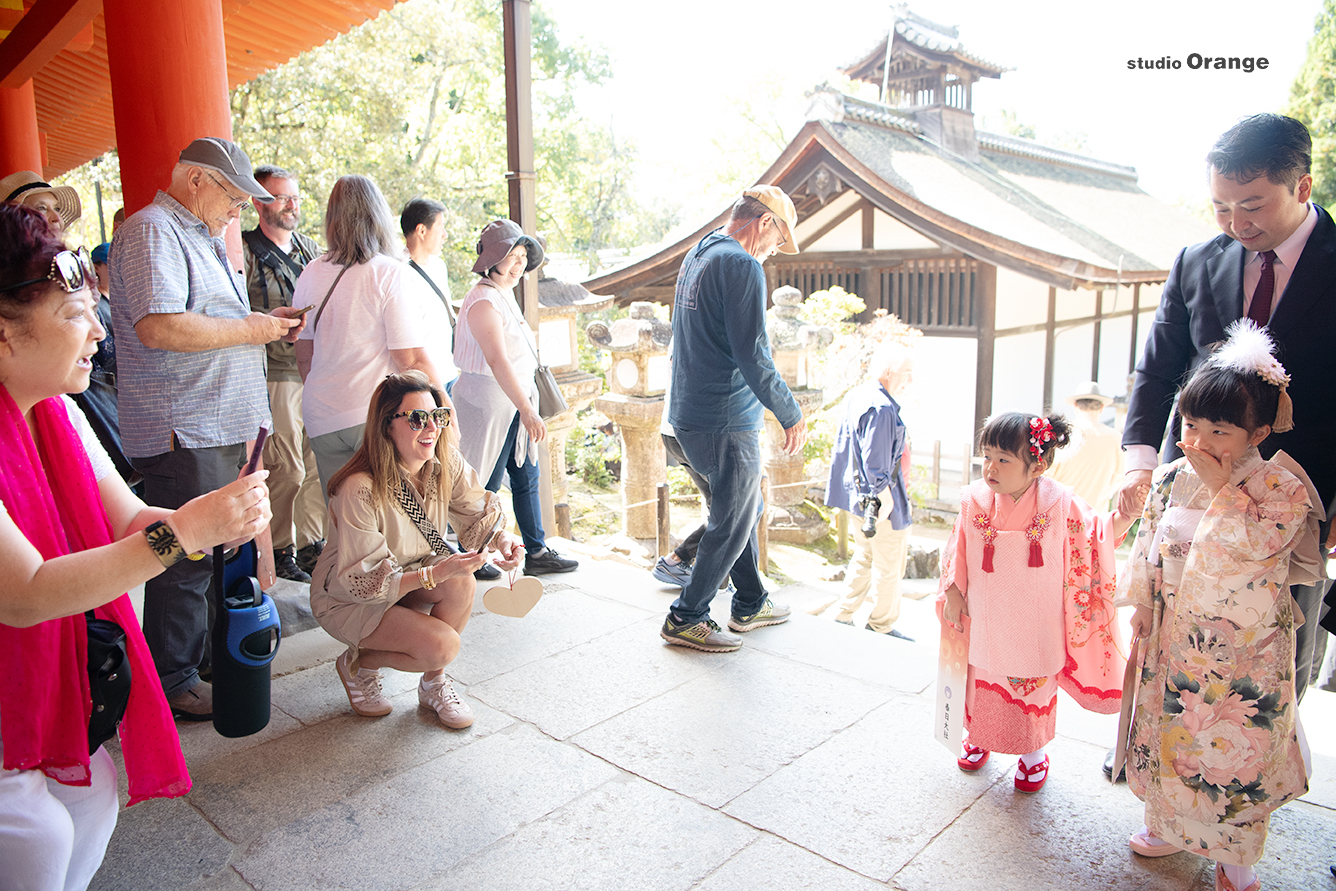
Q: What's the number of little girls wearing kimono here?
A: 2